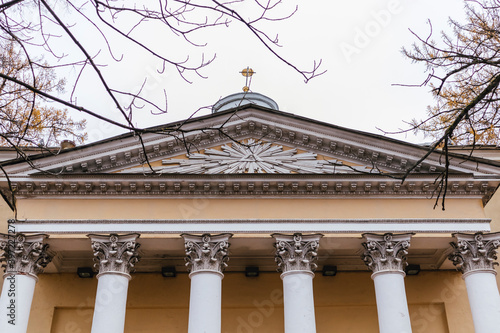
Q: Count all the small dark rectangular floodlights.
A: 5